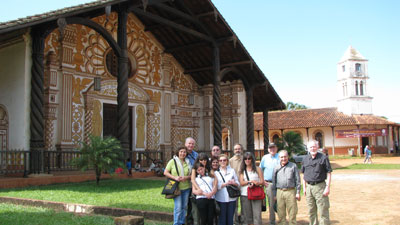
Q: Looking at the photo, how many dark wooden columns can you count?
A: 5